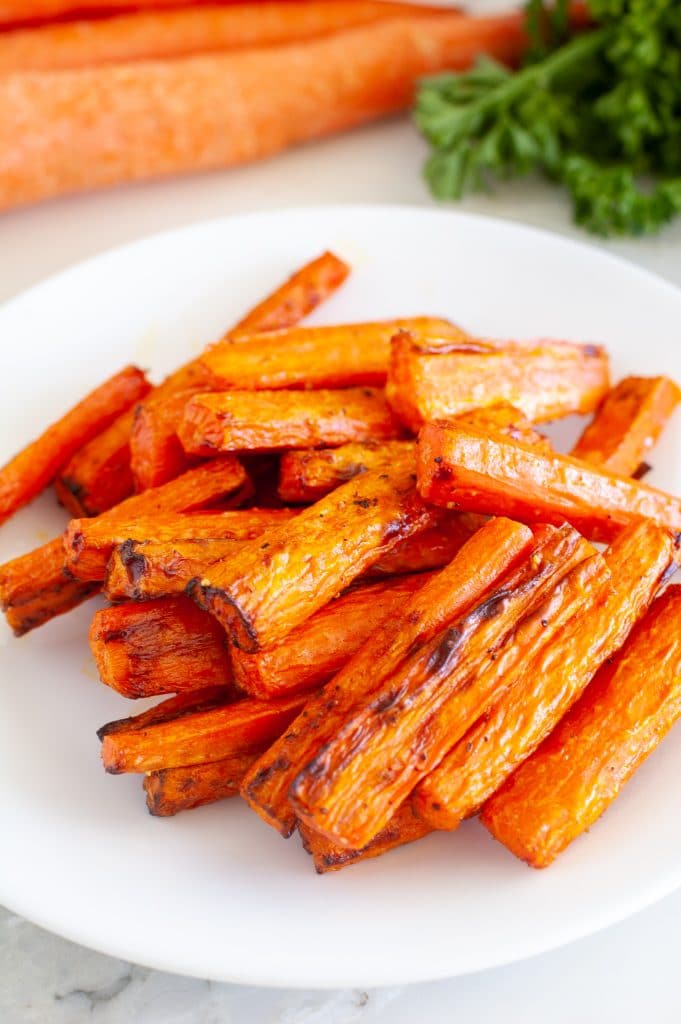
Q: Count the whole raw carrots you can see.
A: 3